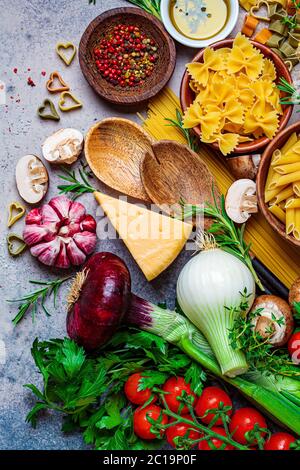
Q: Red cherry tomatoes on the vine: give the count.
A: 8